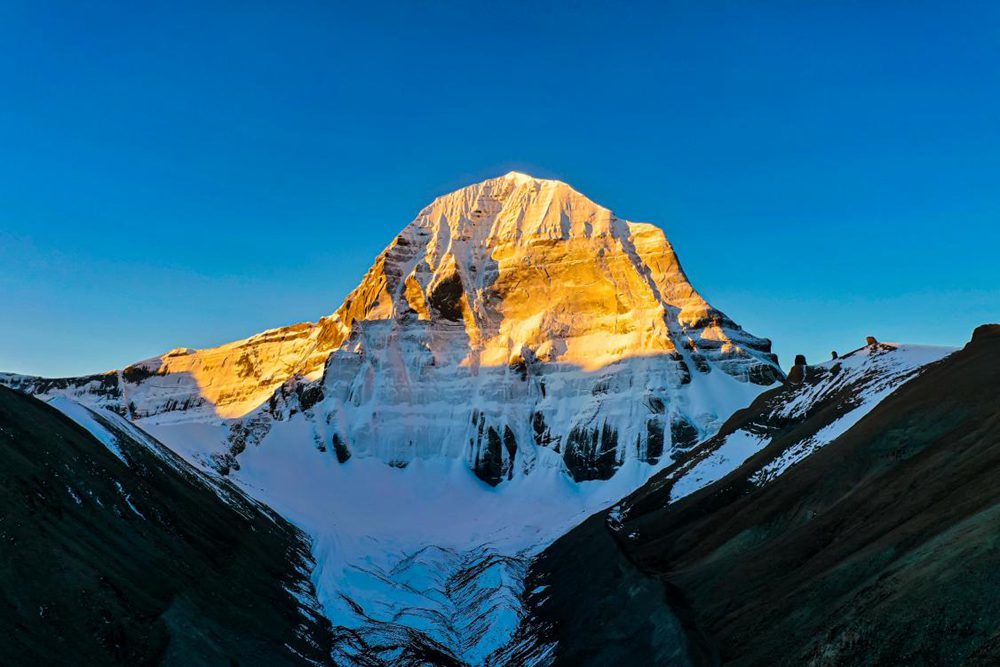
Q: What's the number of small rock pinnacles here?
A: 3